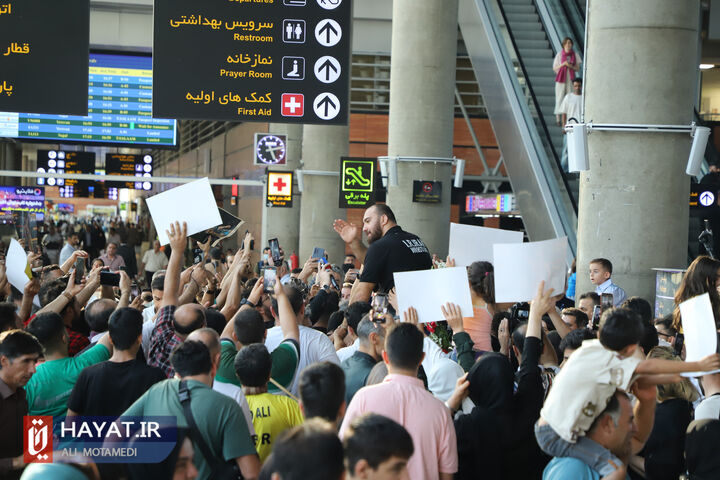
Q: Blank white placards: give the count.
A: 6